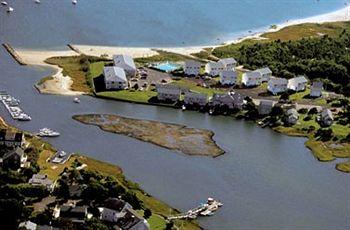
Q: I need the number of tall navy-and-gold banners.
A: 0